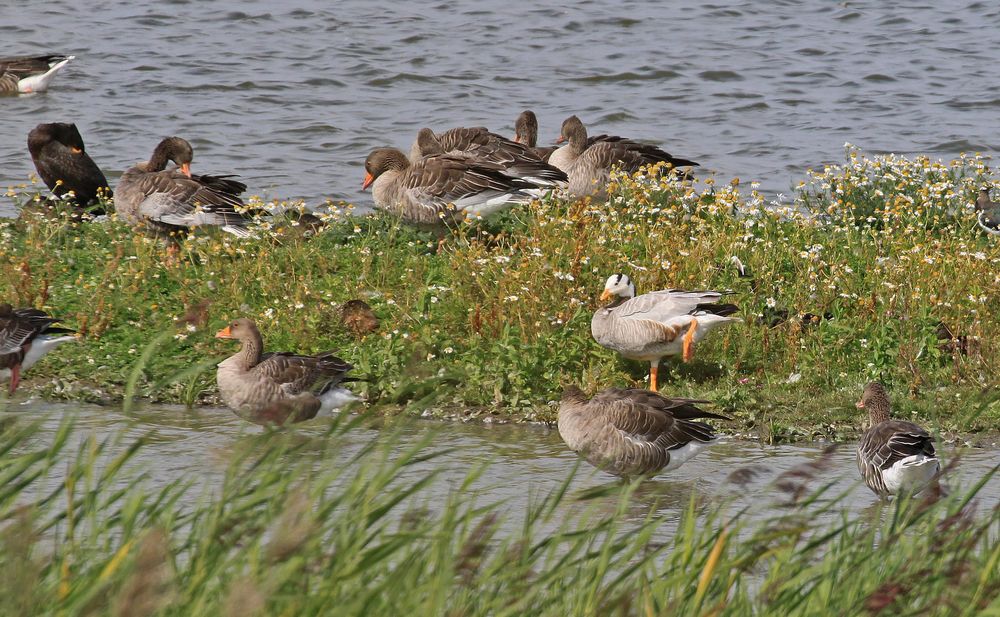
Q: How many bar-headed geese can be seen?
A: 1